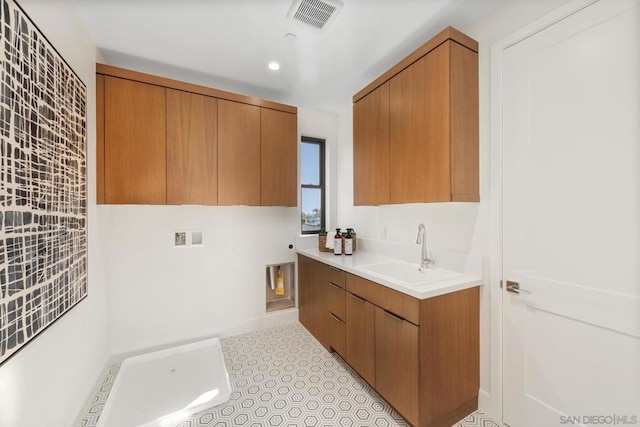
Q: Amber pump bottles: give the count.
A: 2